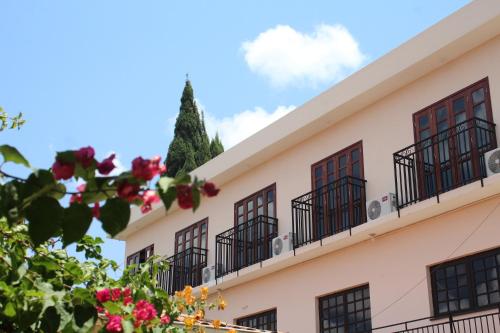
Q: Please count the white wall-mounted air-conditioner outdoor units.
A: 4